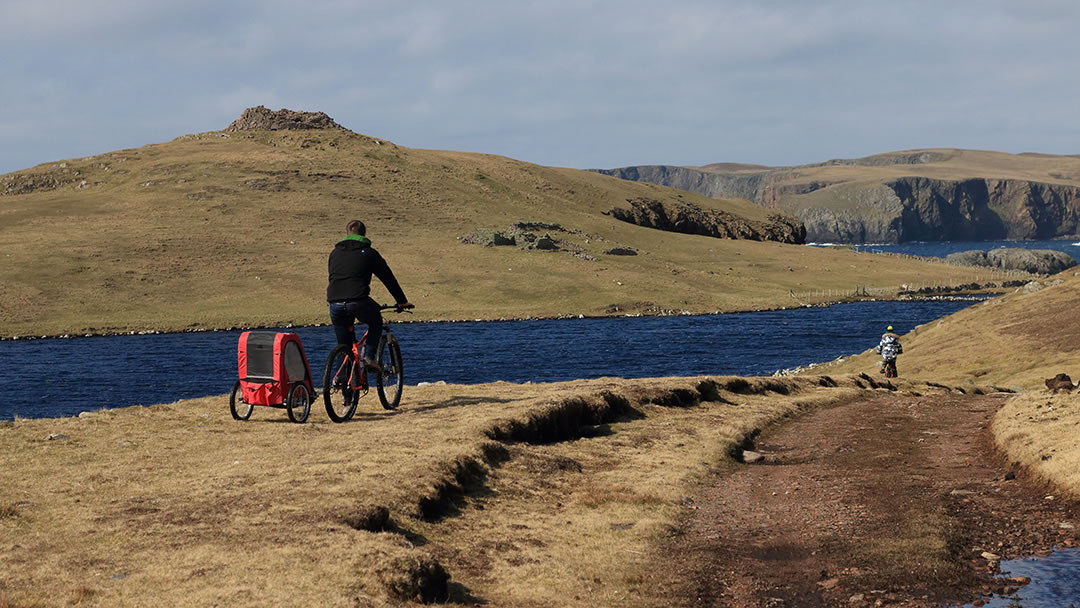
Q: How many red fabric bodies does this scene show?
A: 1